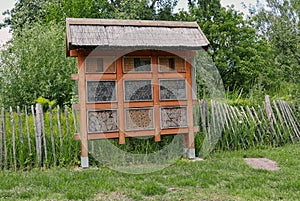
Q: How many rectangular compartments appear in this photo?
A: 9